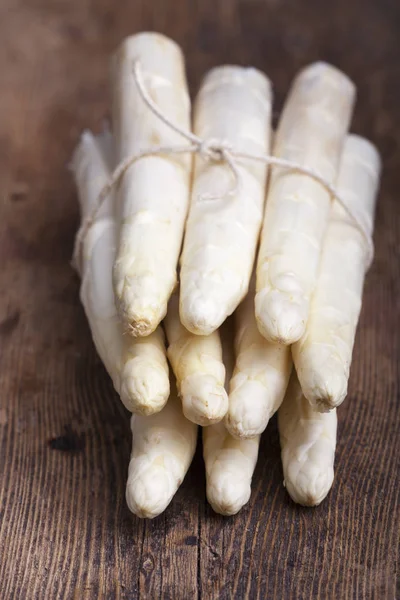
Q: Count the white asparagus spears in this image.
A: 10